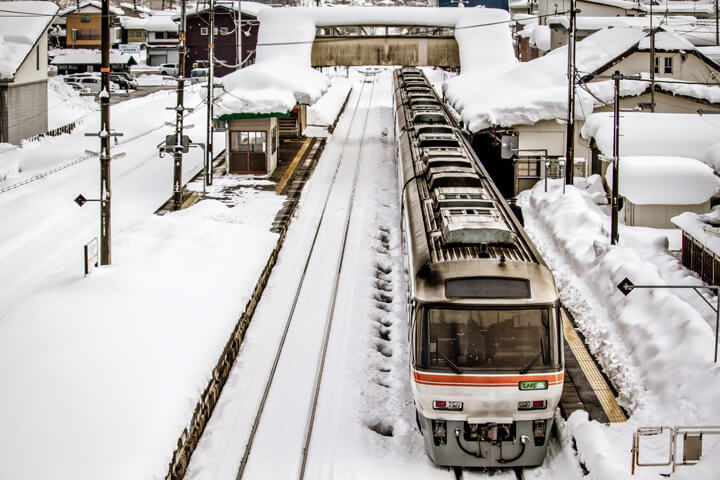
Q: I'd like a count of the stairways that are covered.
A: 2